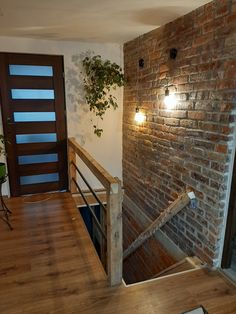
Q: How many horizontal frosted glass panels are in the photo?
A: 6